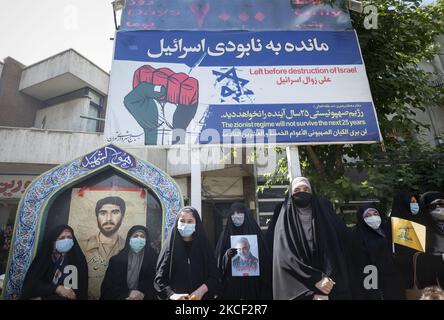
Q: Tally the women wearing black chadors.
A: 8